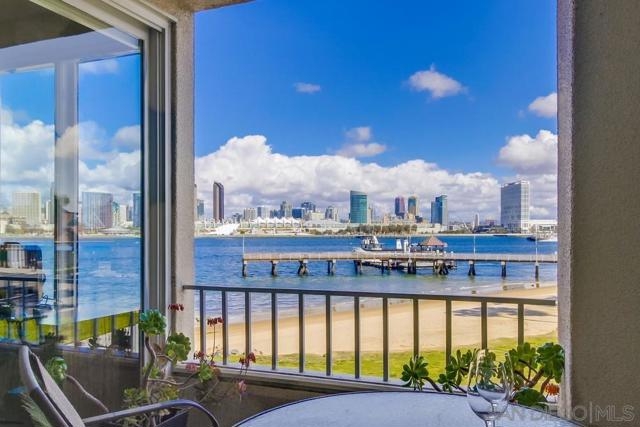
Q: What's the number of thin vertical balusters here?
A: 12